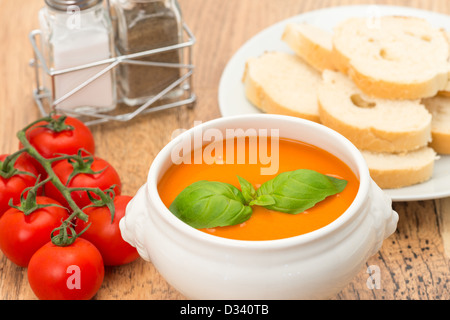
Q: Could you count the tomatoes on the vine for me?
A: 6